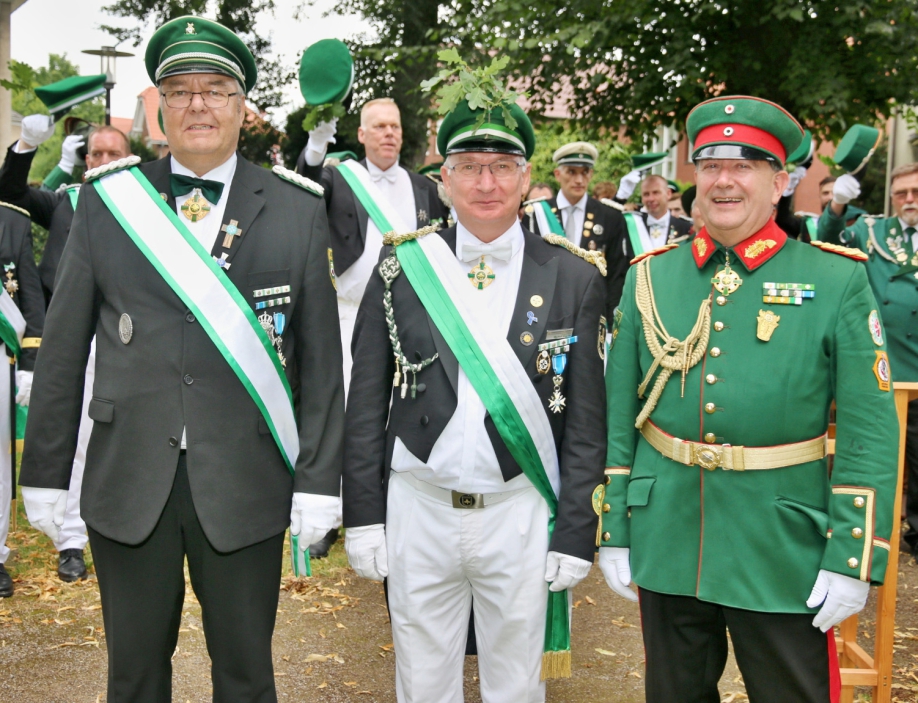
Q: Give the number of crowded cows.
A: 0